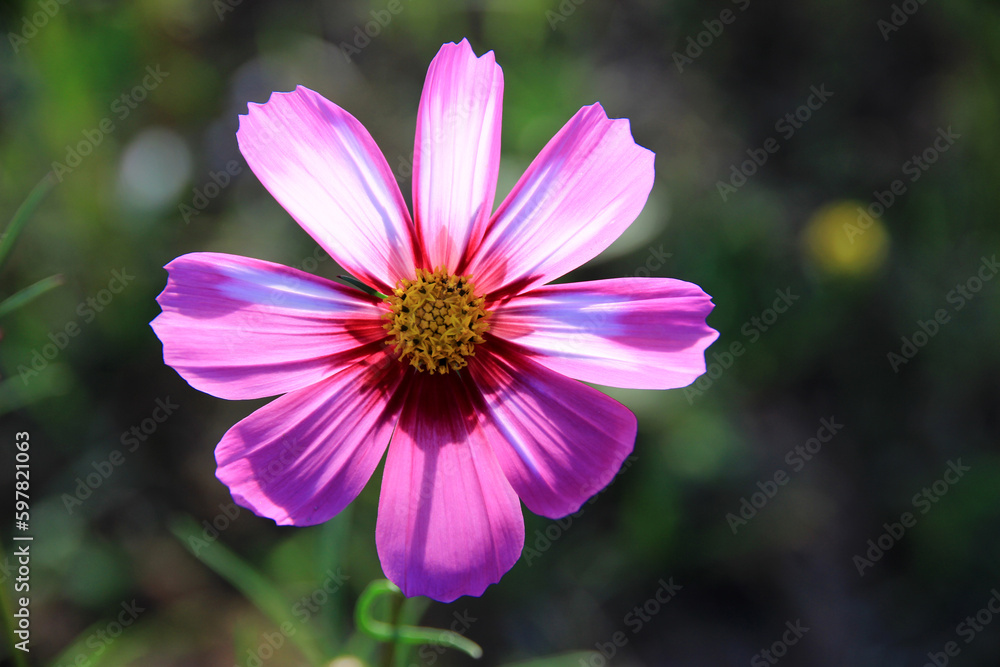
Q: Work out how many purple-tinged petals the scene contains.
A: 8